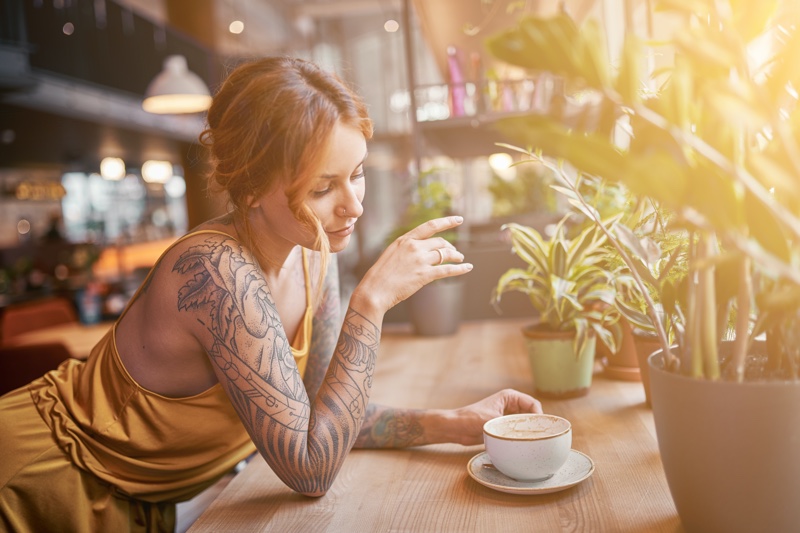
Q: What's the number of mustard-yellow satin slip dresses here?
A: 1